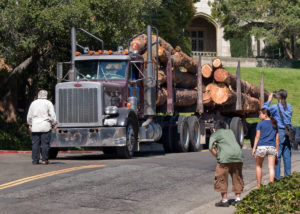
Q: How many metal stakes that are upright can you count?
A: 4